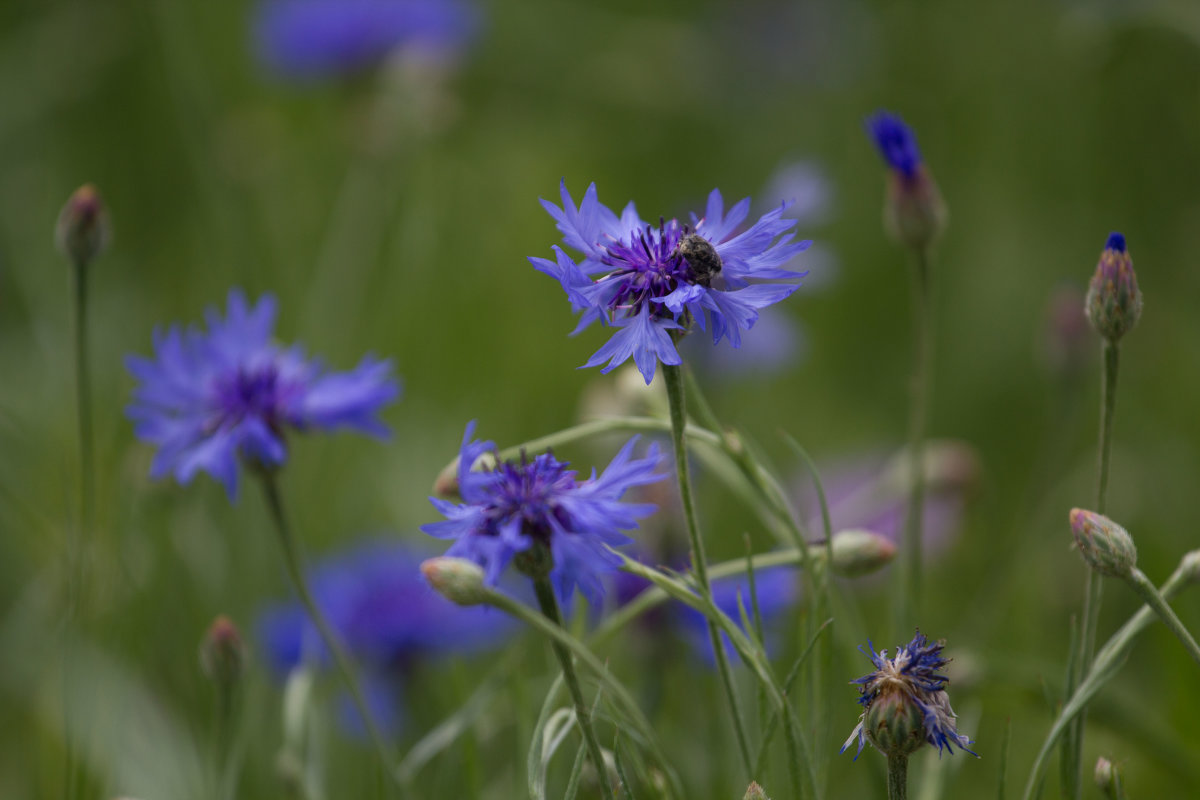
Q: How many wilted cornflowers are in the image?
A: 1